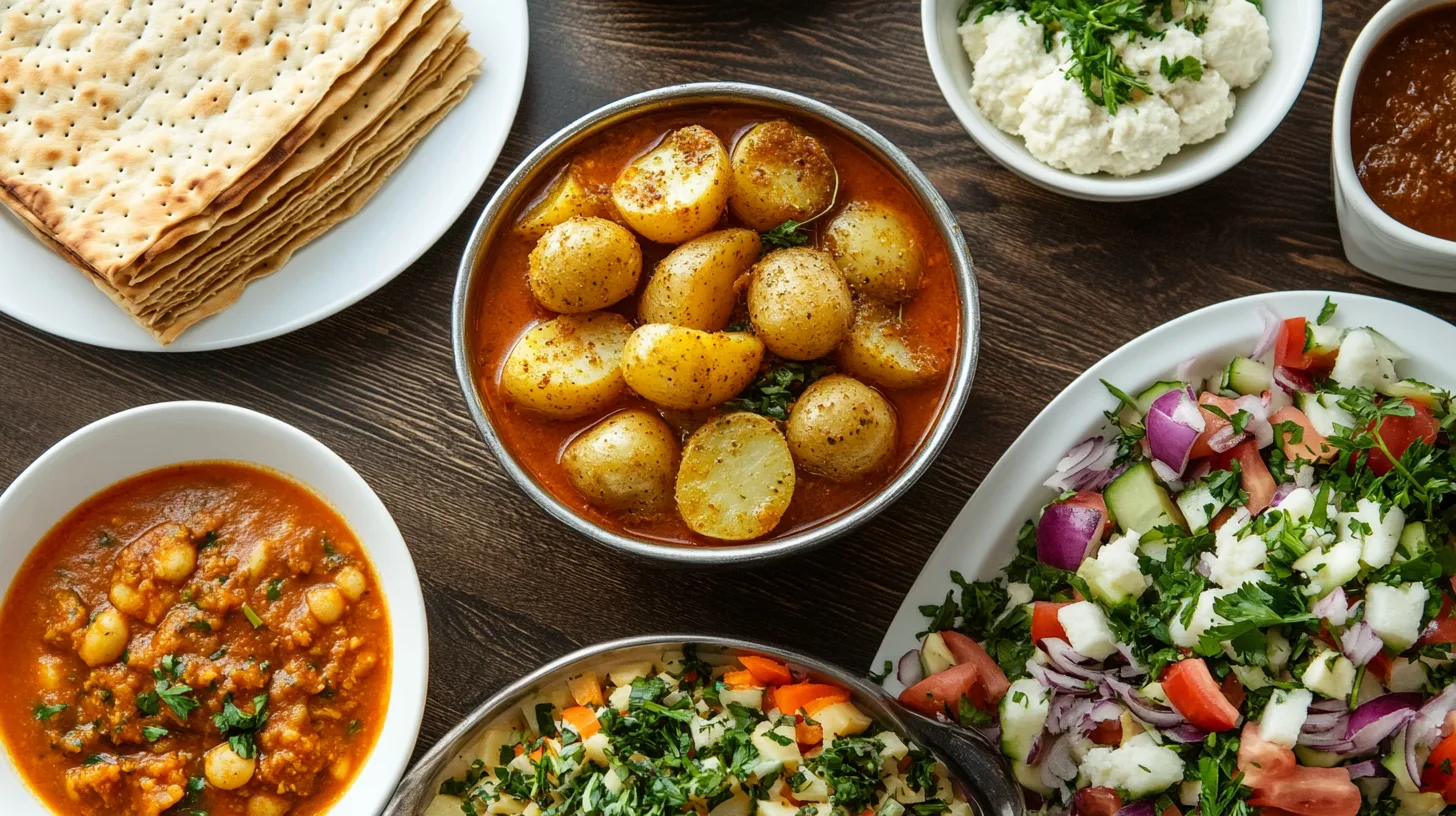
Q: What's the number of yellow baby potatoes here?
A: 13